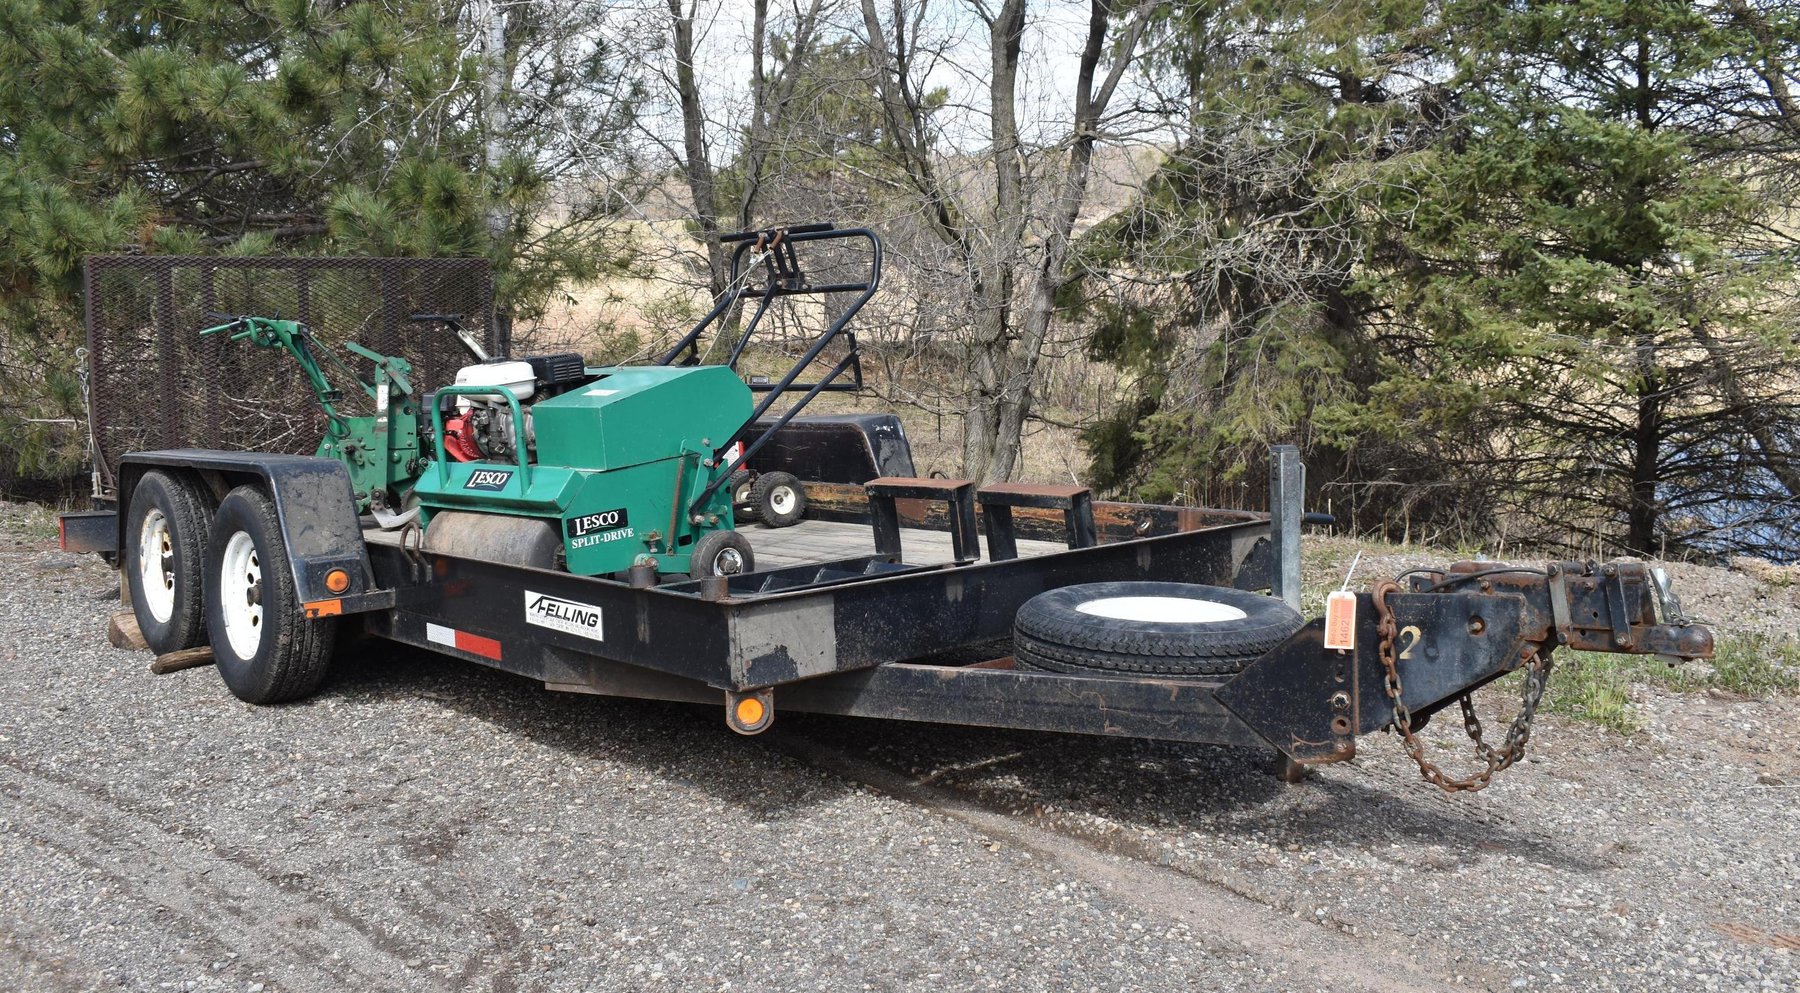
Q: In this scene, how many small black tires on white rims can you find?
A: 2